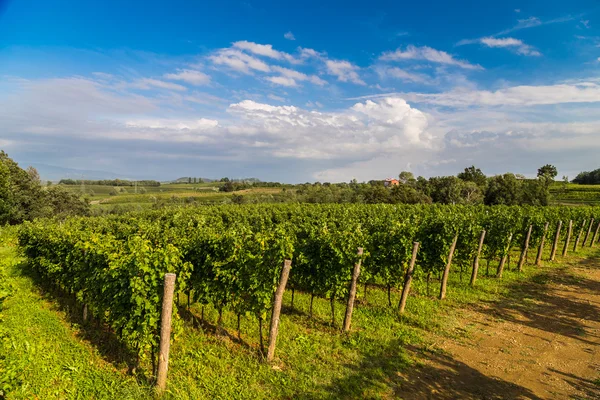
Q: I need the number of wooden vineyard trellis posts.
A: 14